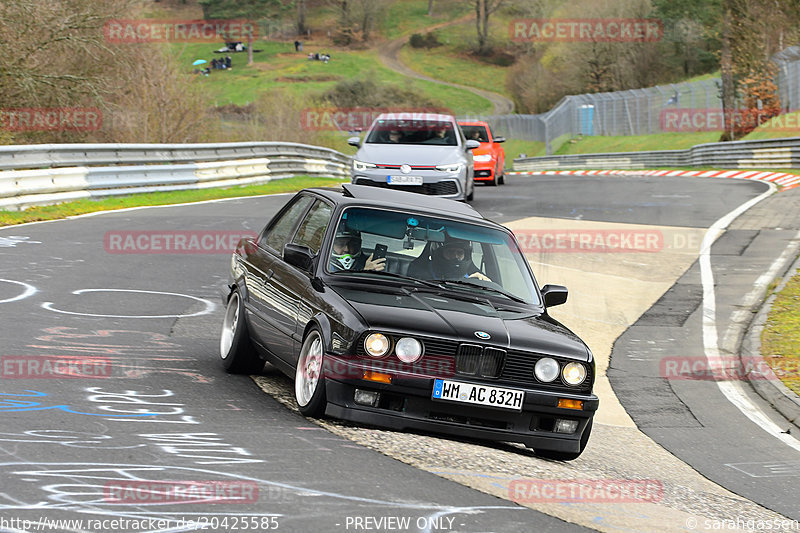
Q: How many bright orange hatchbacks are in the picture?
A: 1